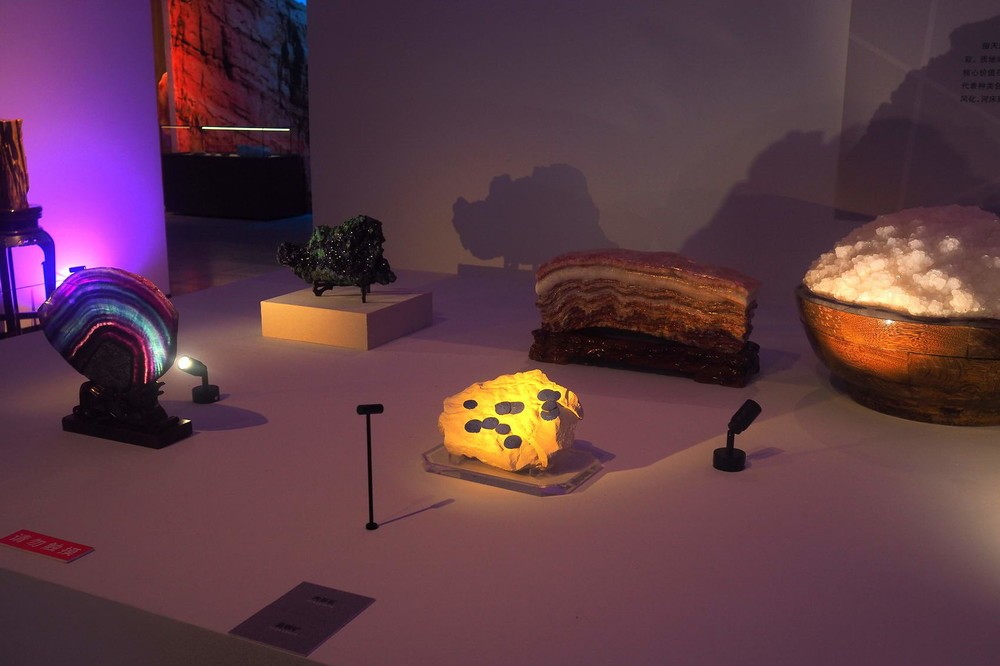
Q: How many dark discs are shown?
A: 11